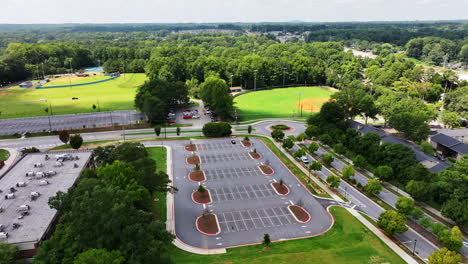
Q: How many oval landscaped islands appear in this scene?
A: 10